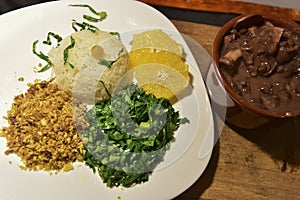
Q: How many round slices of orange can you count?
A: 2